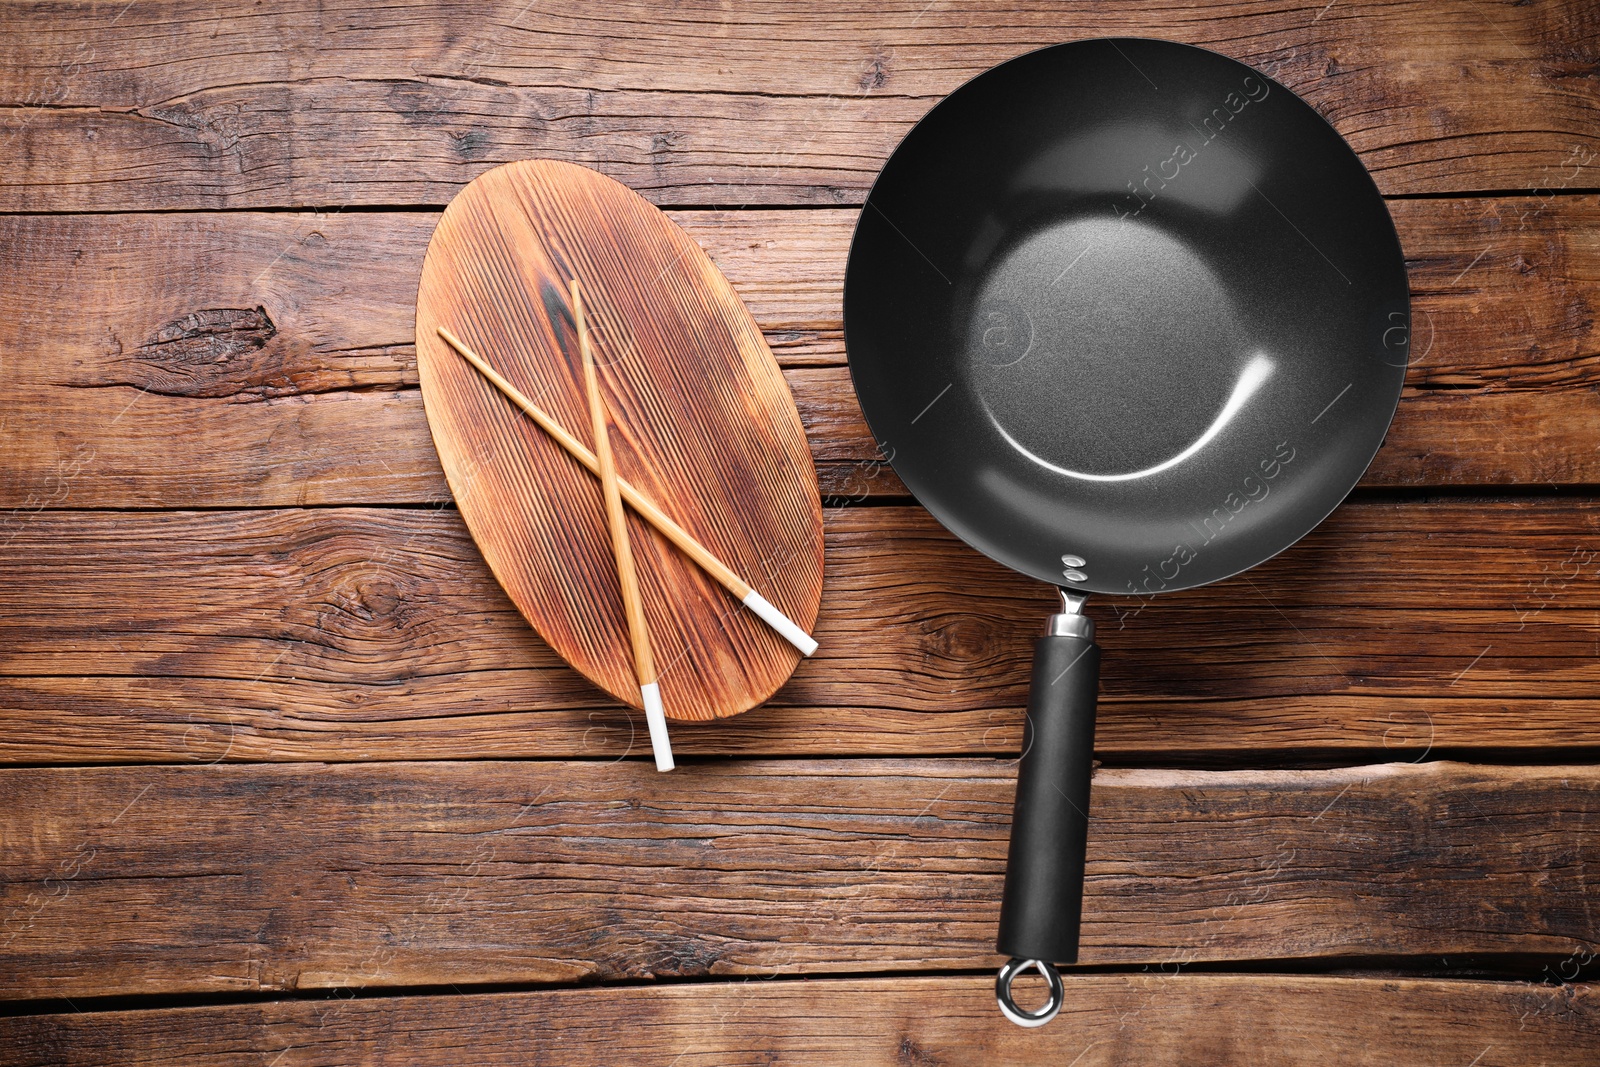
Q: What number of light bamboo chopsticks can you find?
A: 2